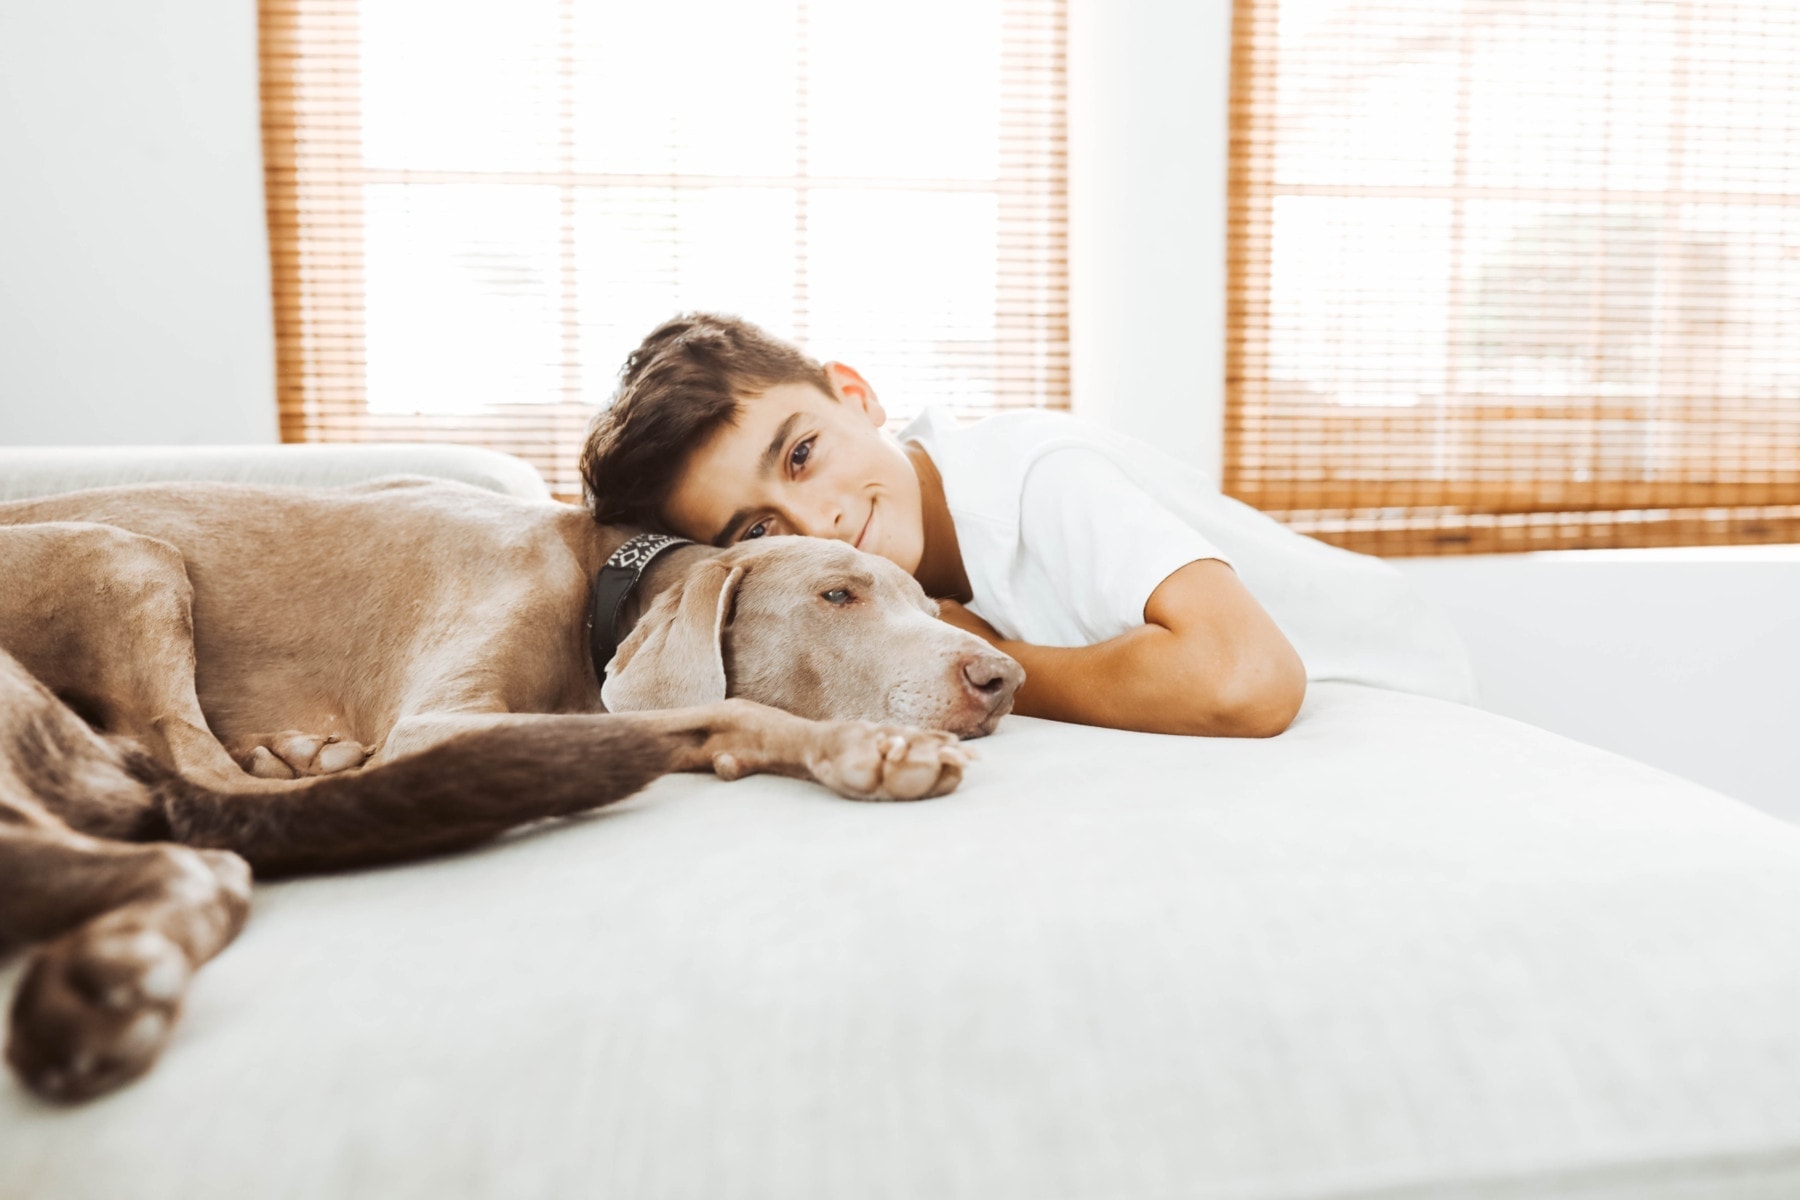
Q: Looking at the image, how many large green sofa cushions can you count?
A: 0